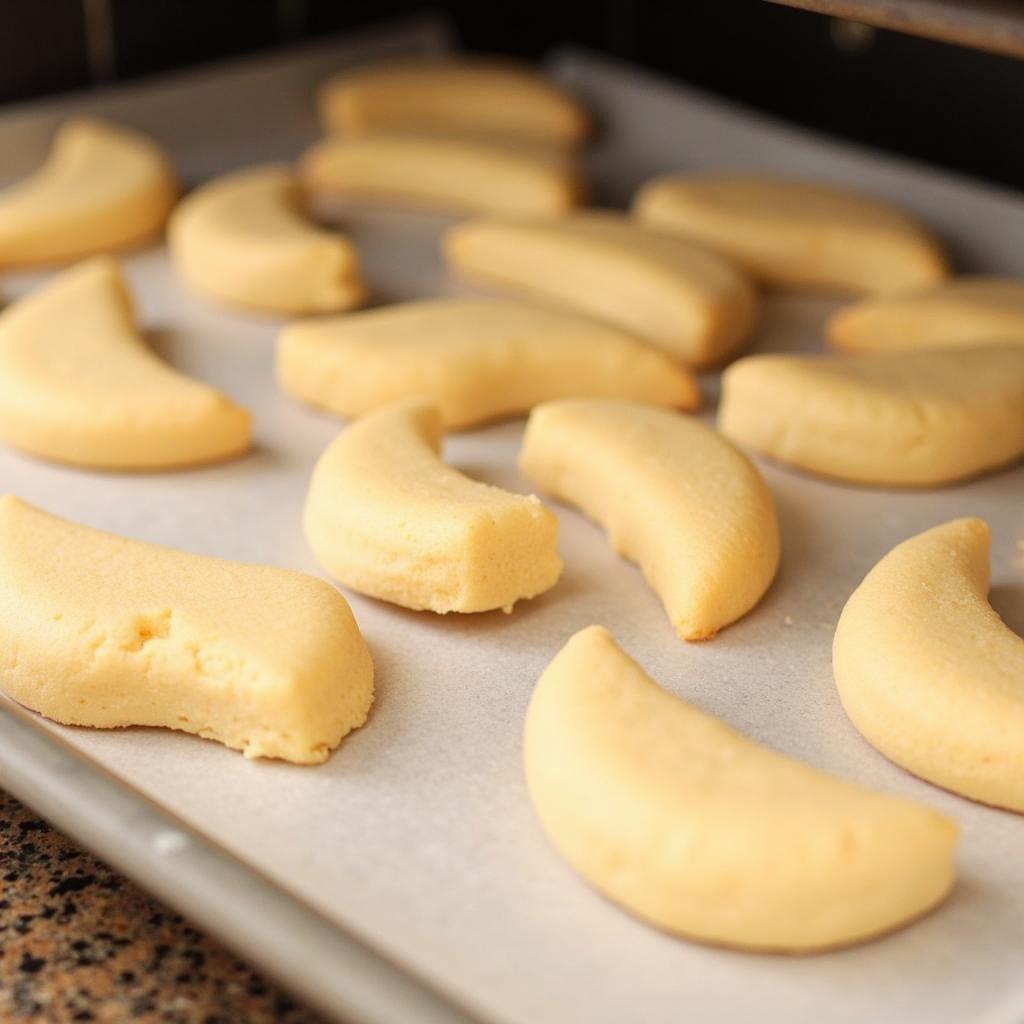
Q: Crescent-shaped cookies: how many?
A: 15